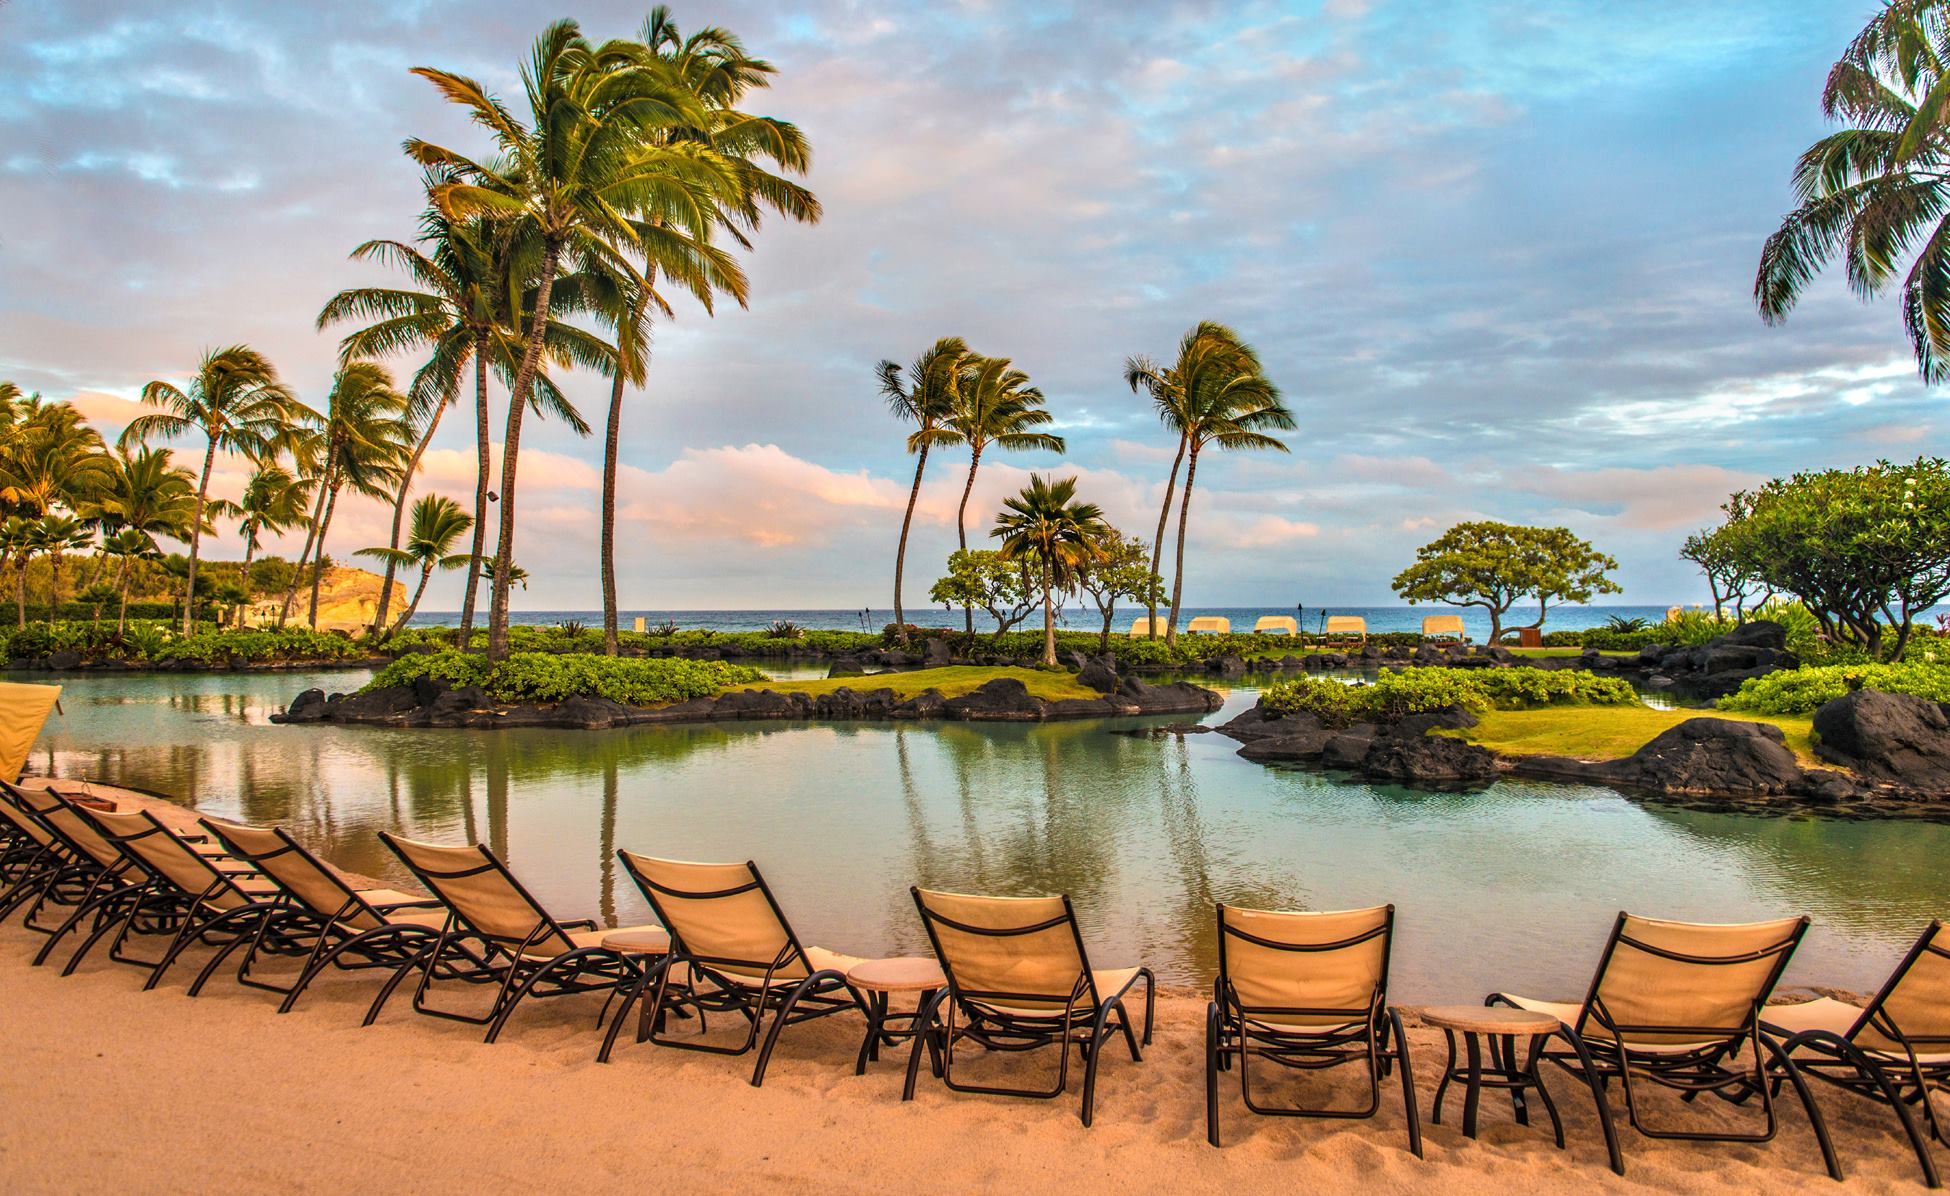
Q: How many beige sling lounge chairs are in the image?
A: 10